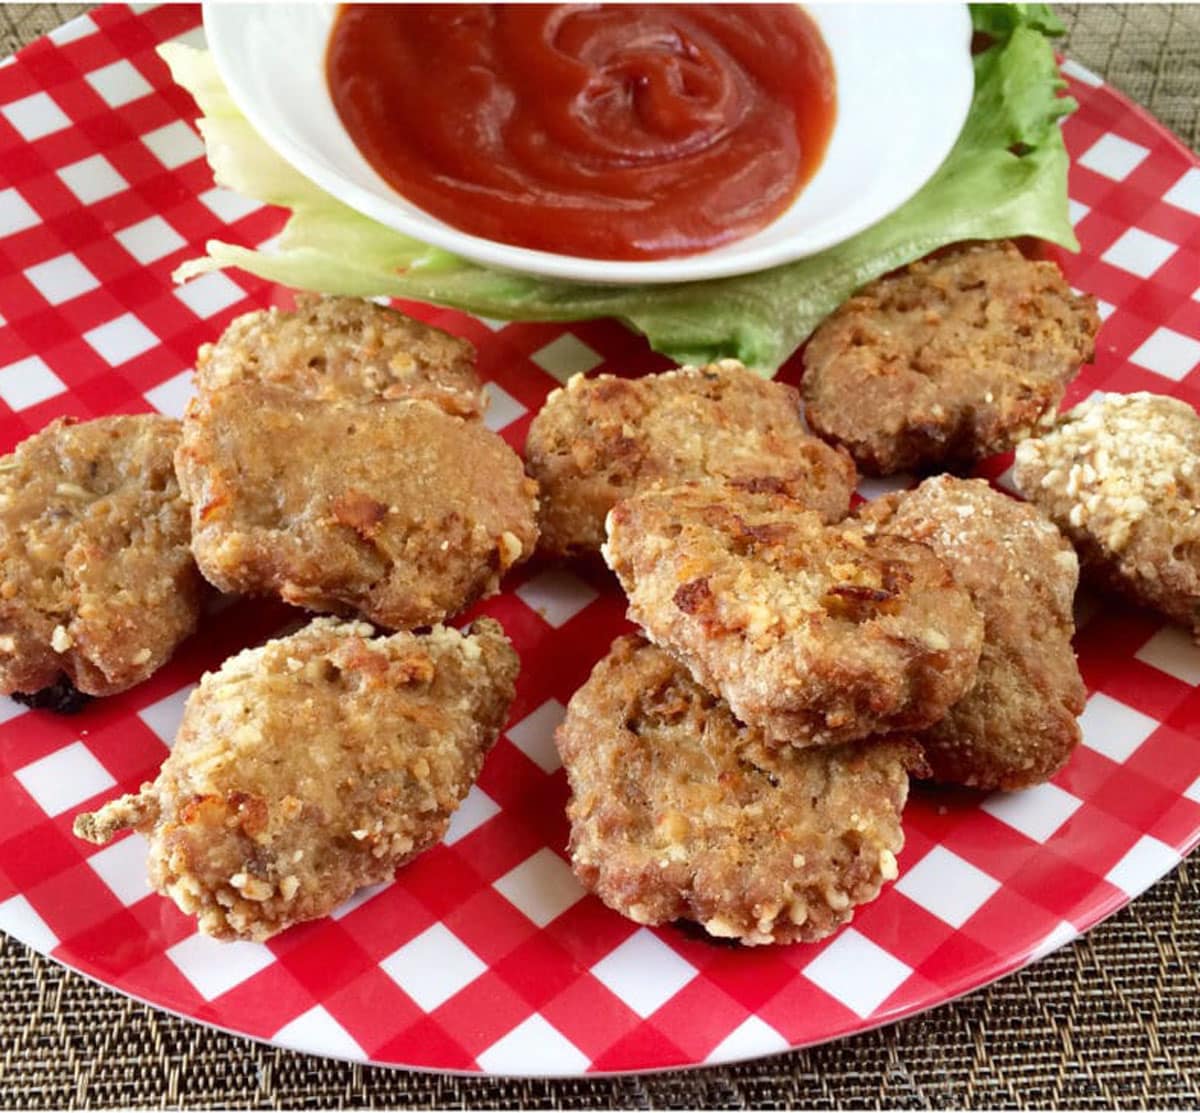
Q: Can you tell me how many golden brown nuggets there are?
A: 10